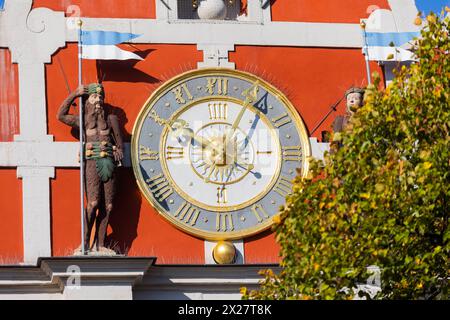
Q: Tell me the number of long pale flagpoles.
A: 2